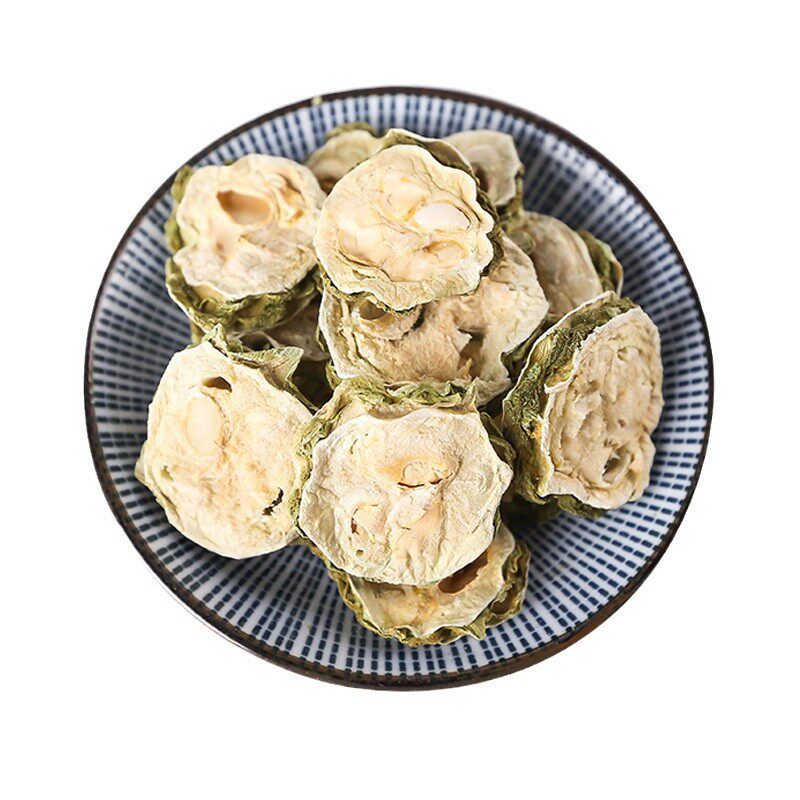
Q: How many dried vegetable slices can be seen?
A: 11